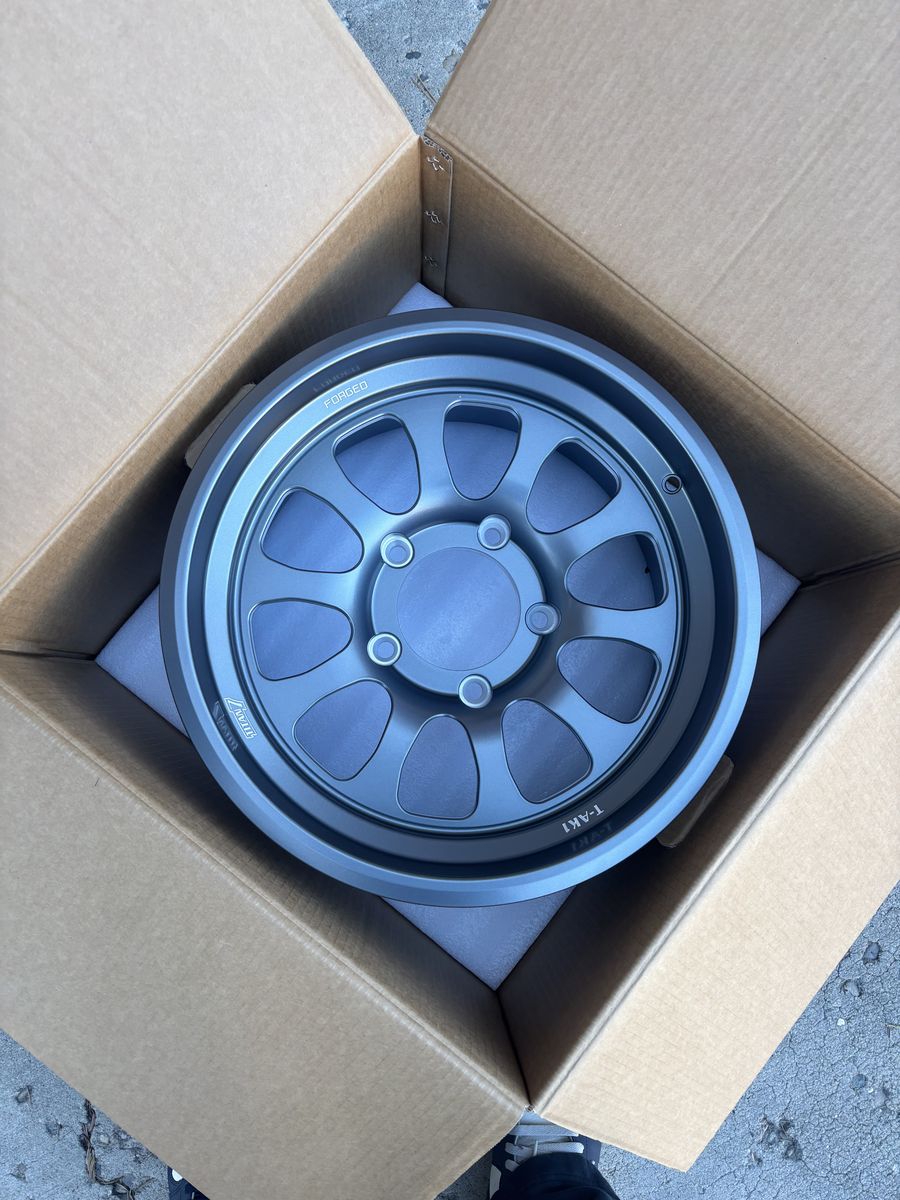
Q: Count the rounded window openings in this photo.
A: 10